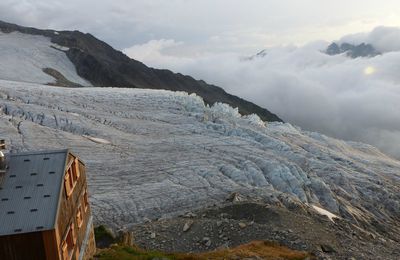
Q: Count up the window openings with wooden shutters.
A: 4